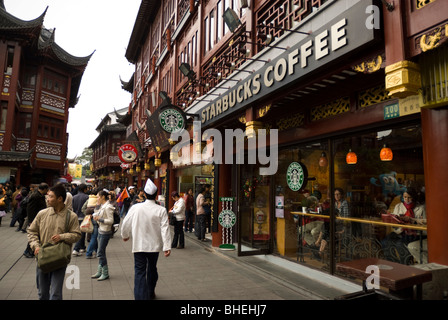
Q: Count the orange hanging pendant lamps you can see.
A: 3